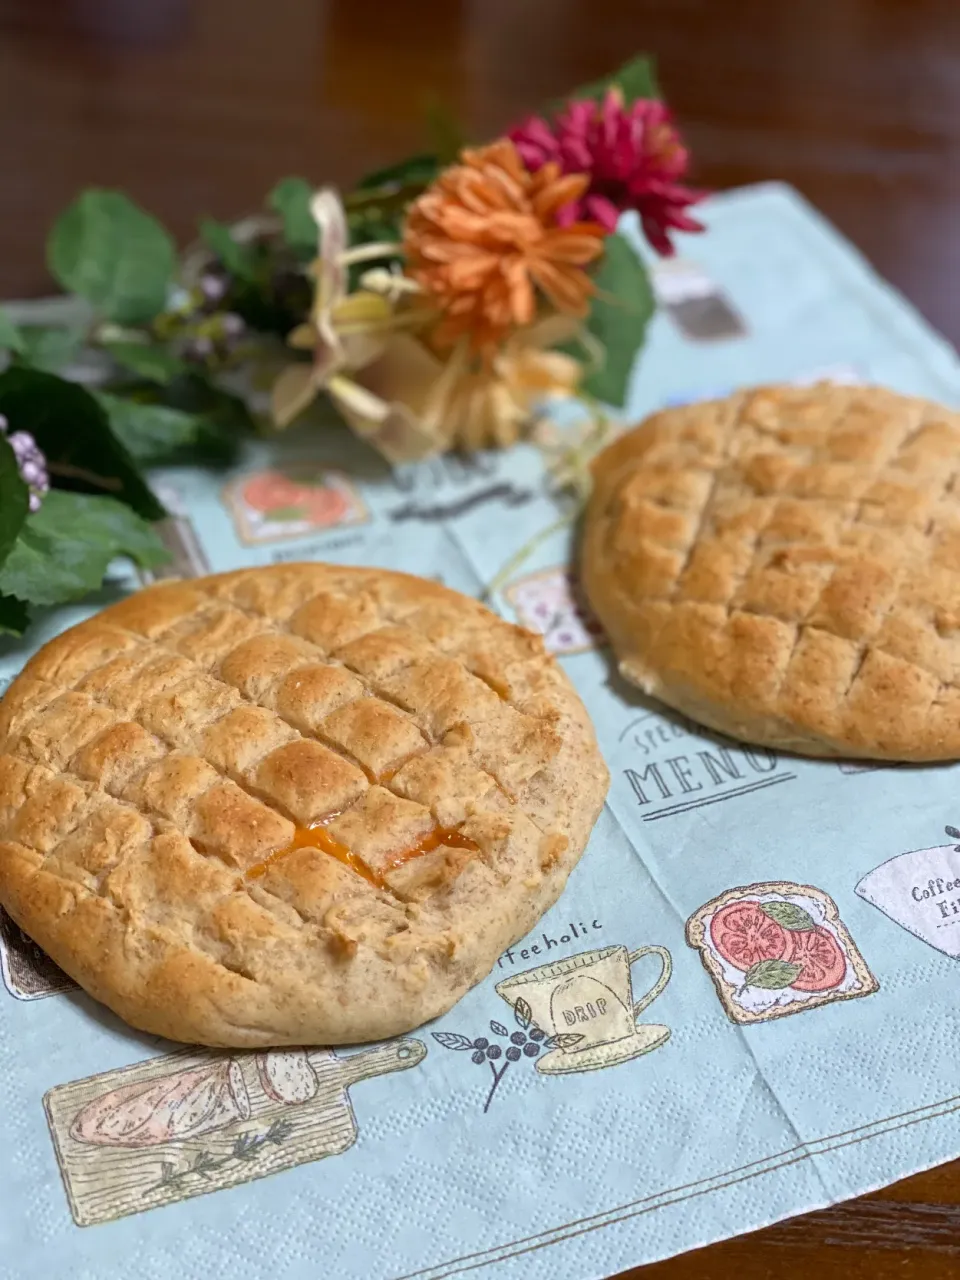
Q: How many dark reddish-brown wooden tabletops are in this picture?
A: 1